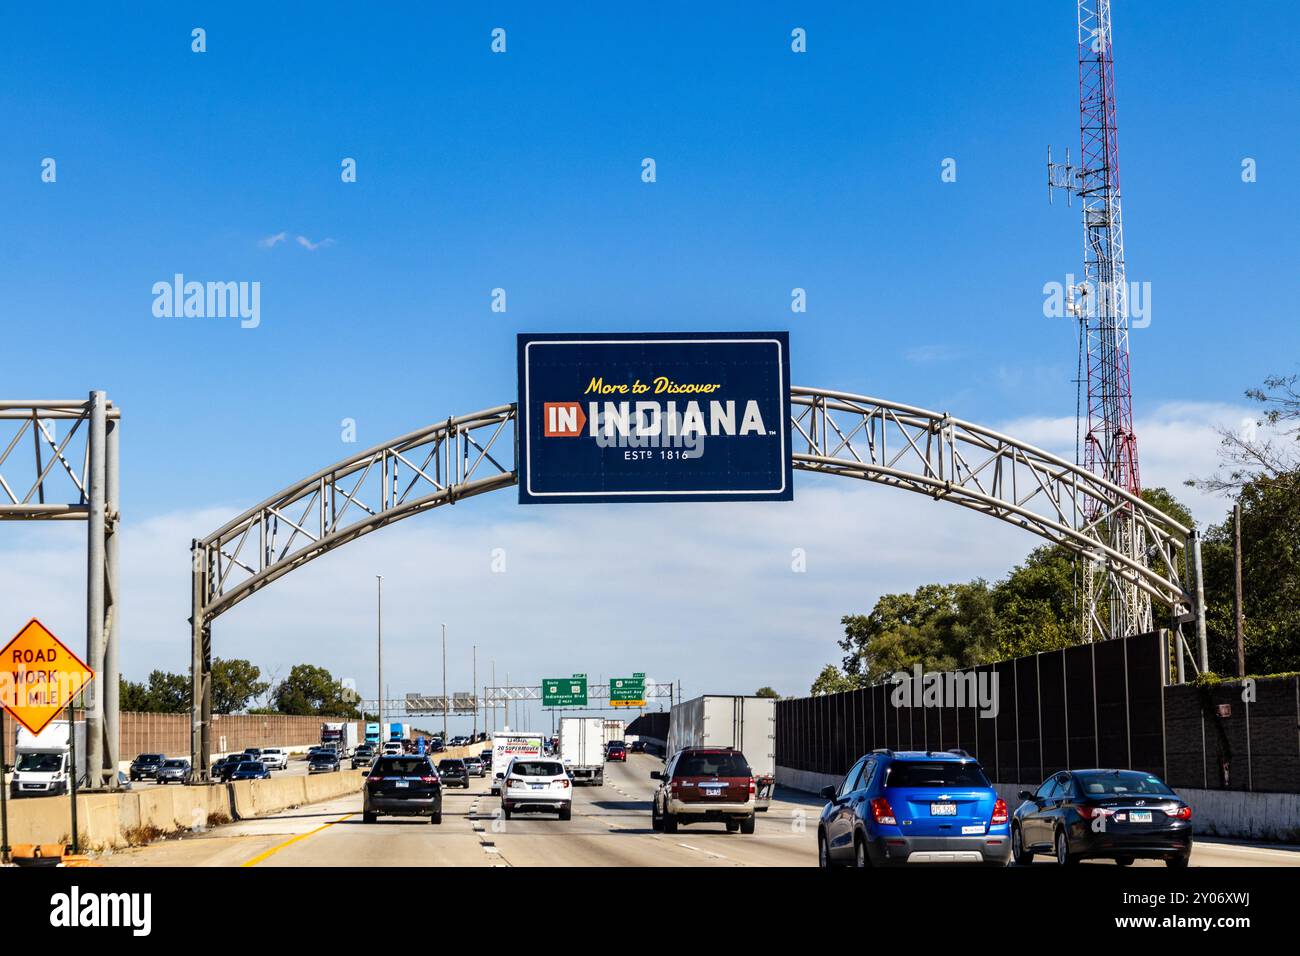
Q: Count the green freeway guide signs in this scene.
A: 2